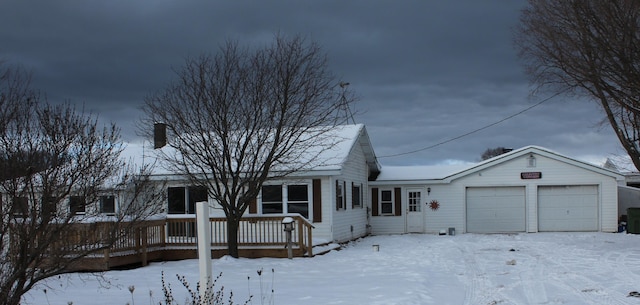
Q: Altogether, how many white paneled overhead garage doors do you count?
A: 2